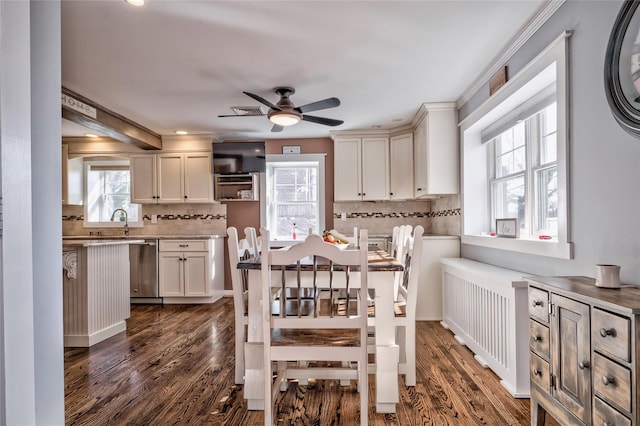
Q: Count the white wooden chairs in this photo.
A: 6